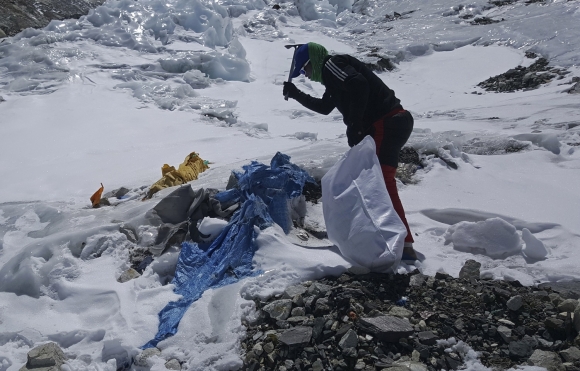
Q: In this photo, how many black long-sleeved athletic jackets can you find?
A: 1